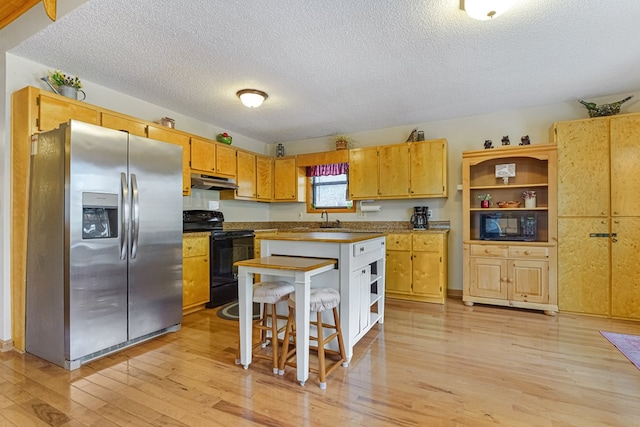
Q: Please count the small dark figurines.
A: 3